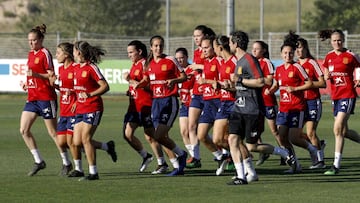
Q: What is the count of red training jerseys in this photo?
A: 13